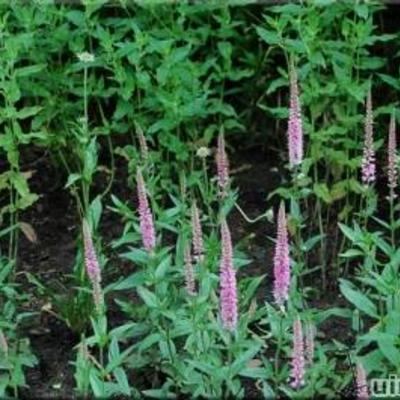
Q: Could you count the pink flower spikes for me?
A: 14